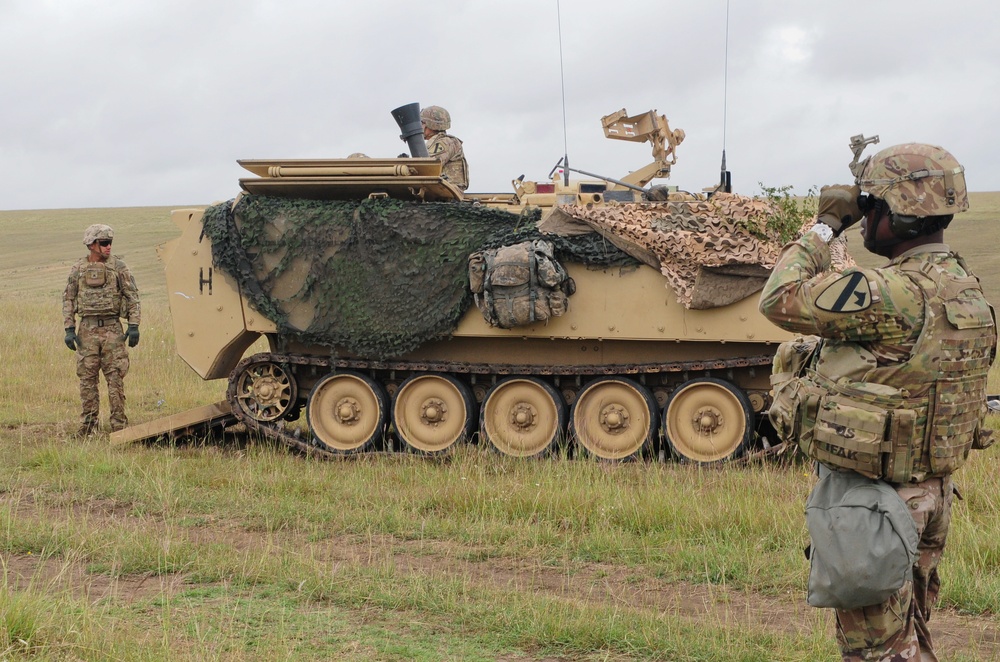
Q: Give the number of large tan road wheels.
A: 5